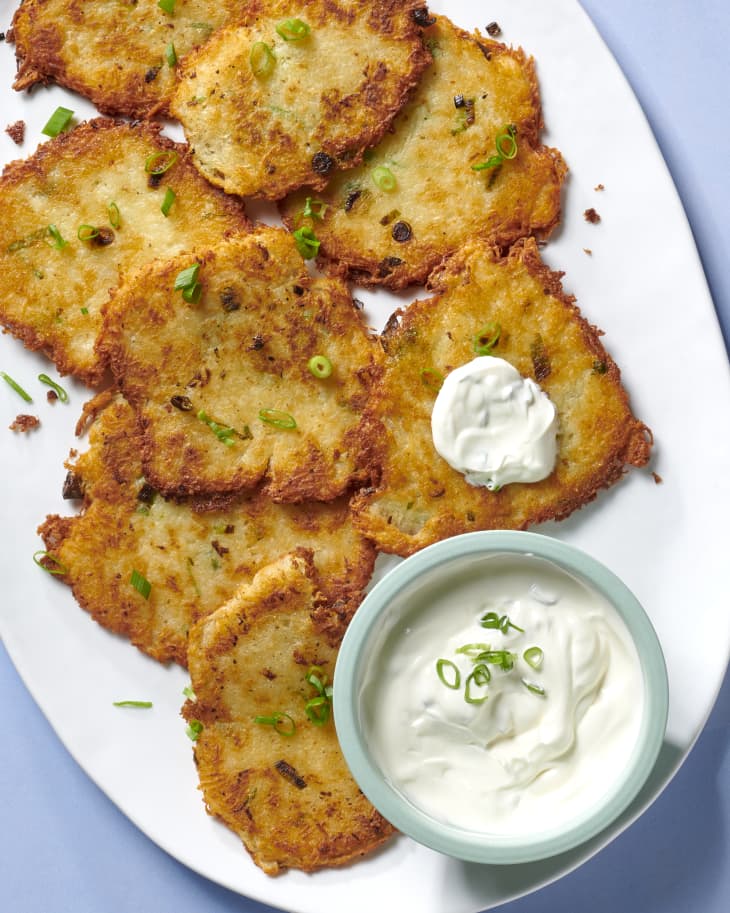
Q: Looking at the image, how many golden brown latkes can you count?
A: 8